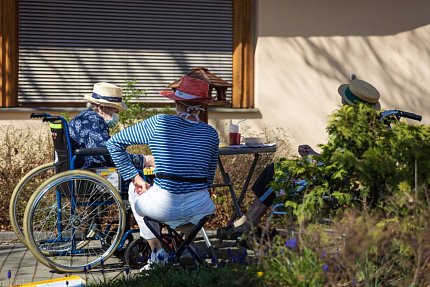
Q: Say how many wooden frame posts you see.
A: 2